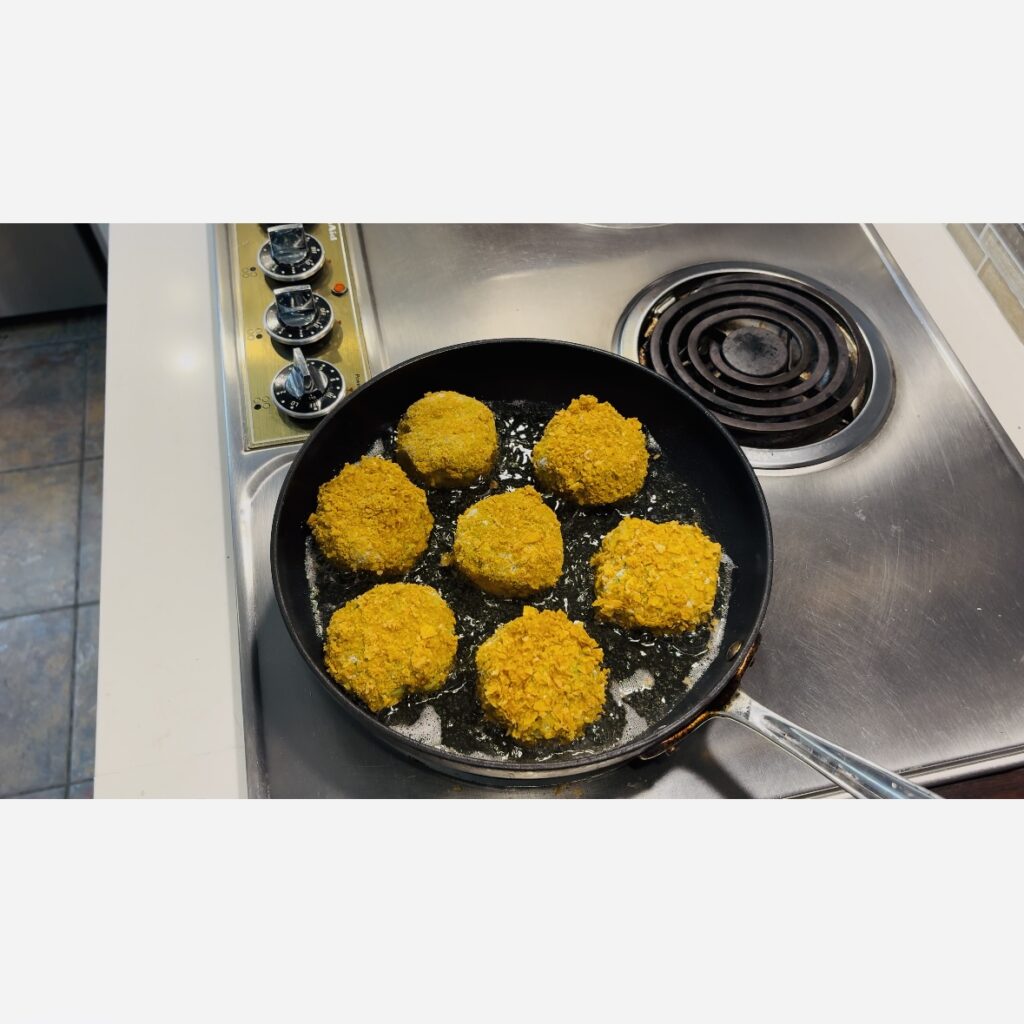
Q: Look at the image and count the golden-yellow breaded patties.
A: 7